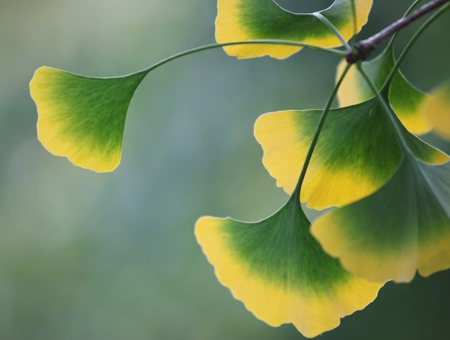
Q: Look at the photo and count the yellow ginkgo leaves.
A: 7